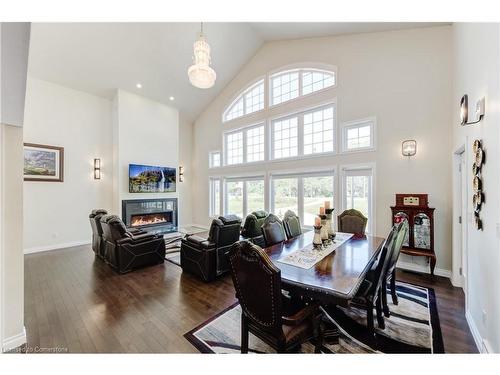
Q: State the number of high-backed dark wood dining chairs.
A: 6